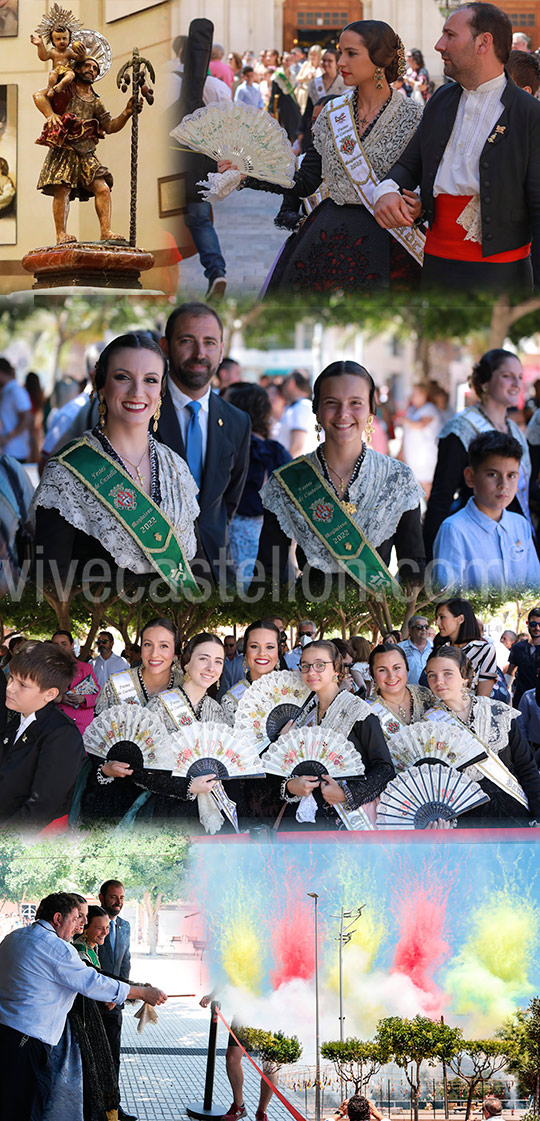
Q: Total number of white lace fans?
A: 7